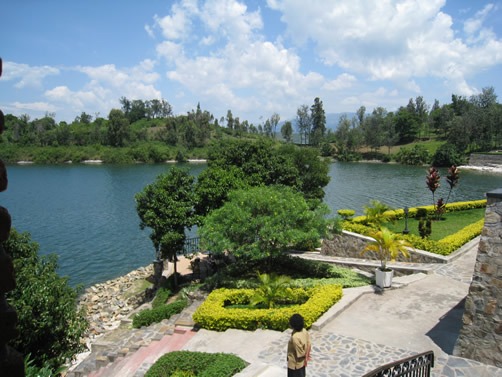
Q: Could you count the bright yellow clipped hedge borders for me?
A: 2